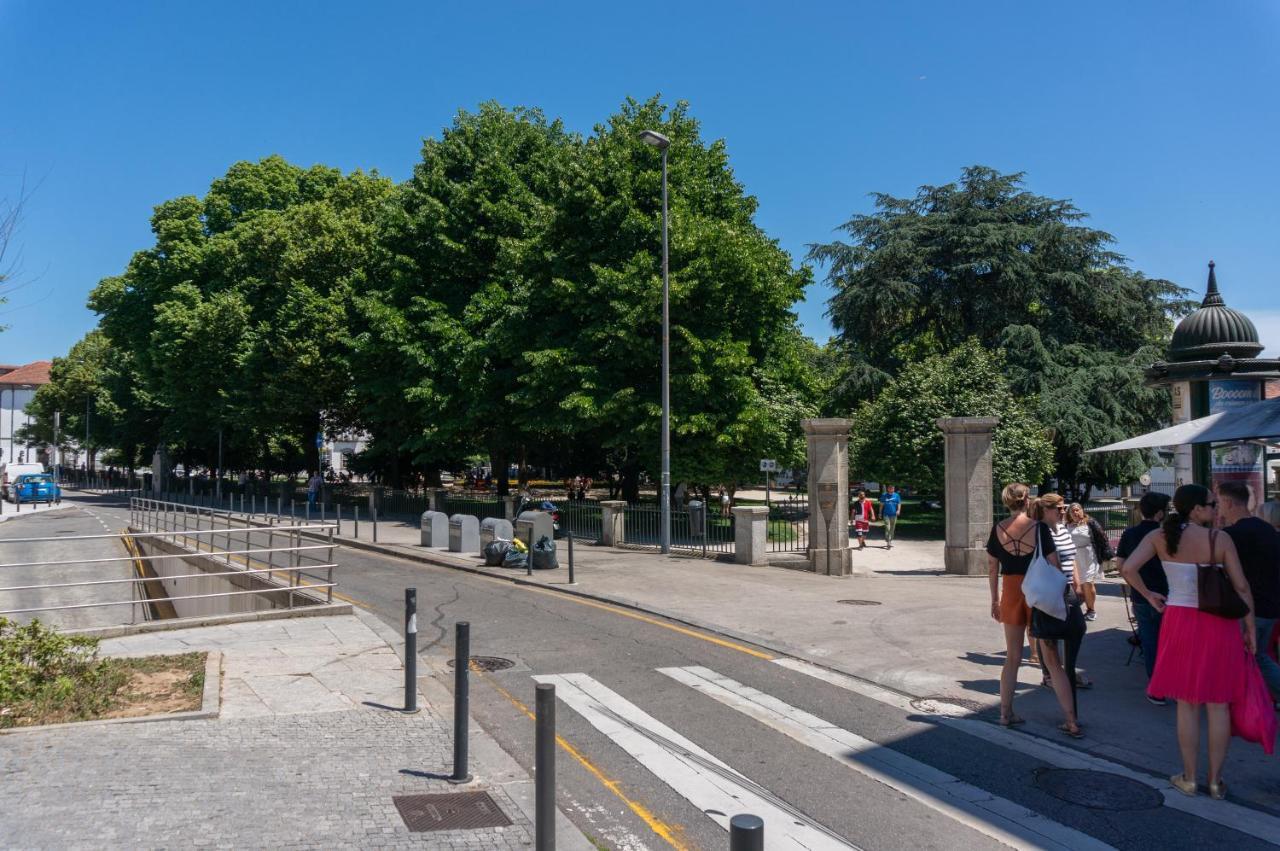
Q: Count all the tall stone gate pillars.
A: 2